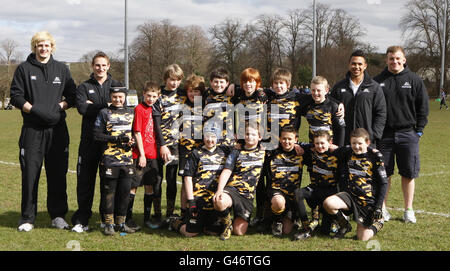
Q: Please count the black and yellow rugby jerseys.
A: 12